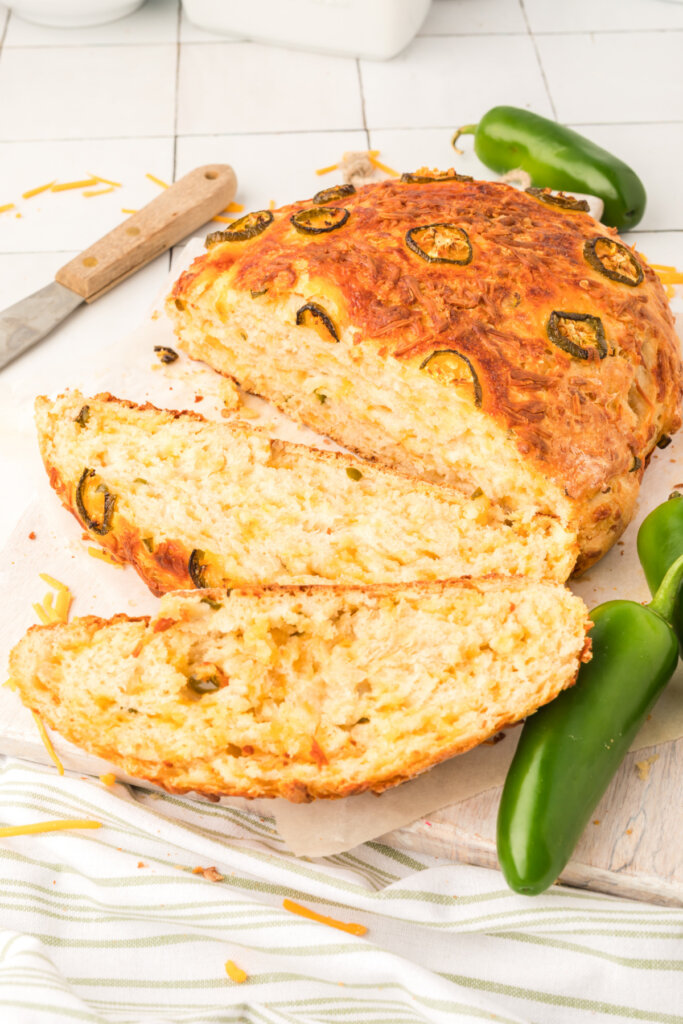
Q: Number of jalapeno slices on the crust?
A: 12